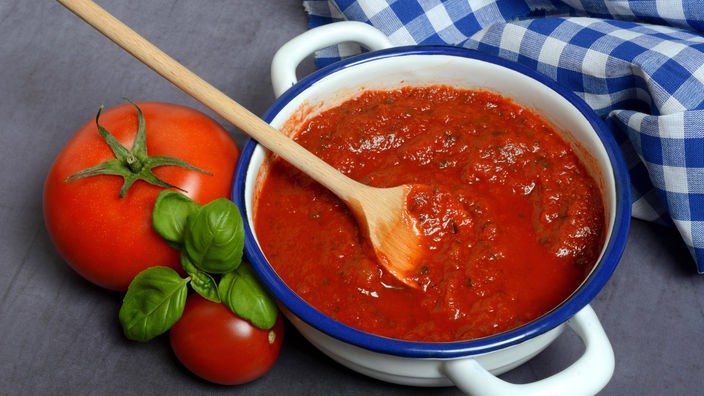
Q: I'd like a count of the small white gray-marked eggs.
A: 0